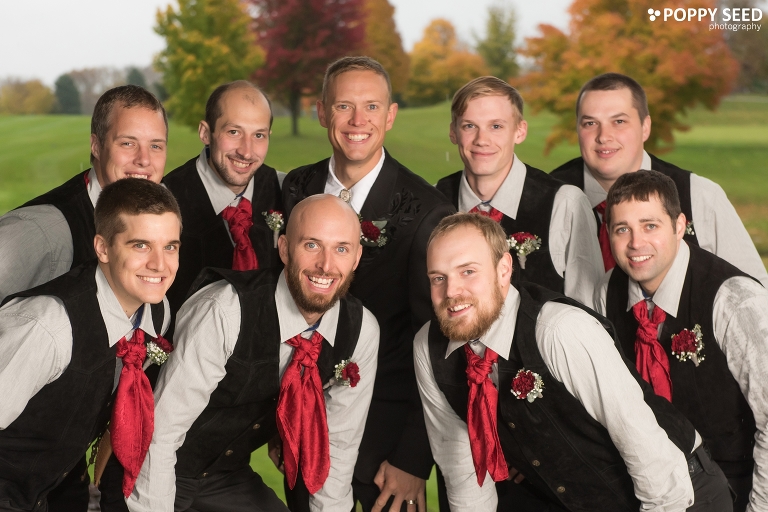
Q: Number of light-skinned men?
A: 9